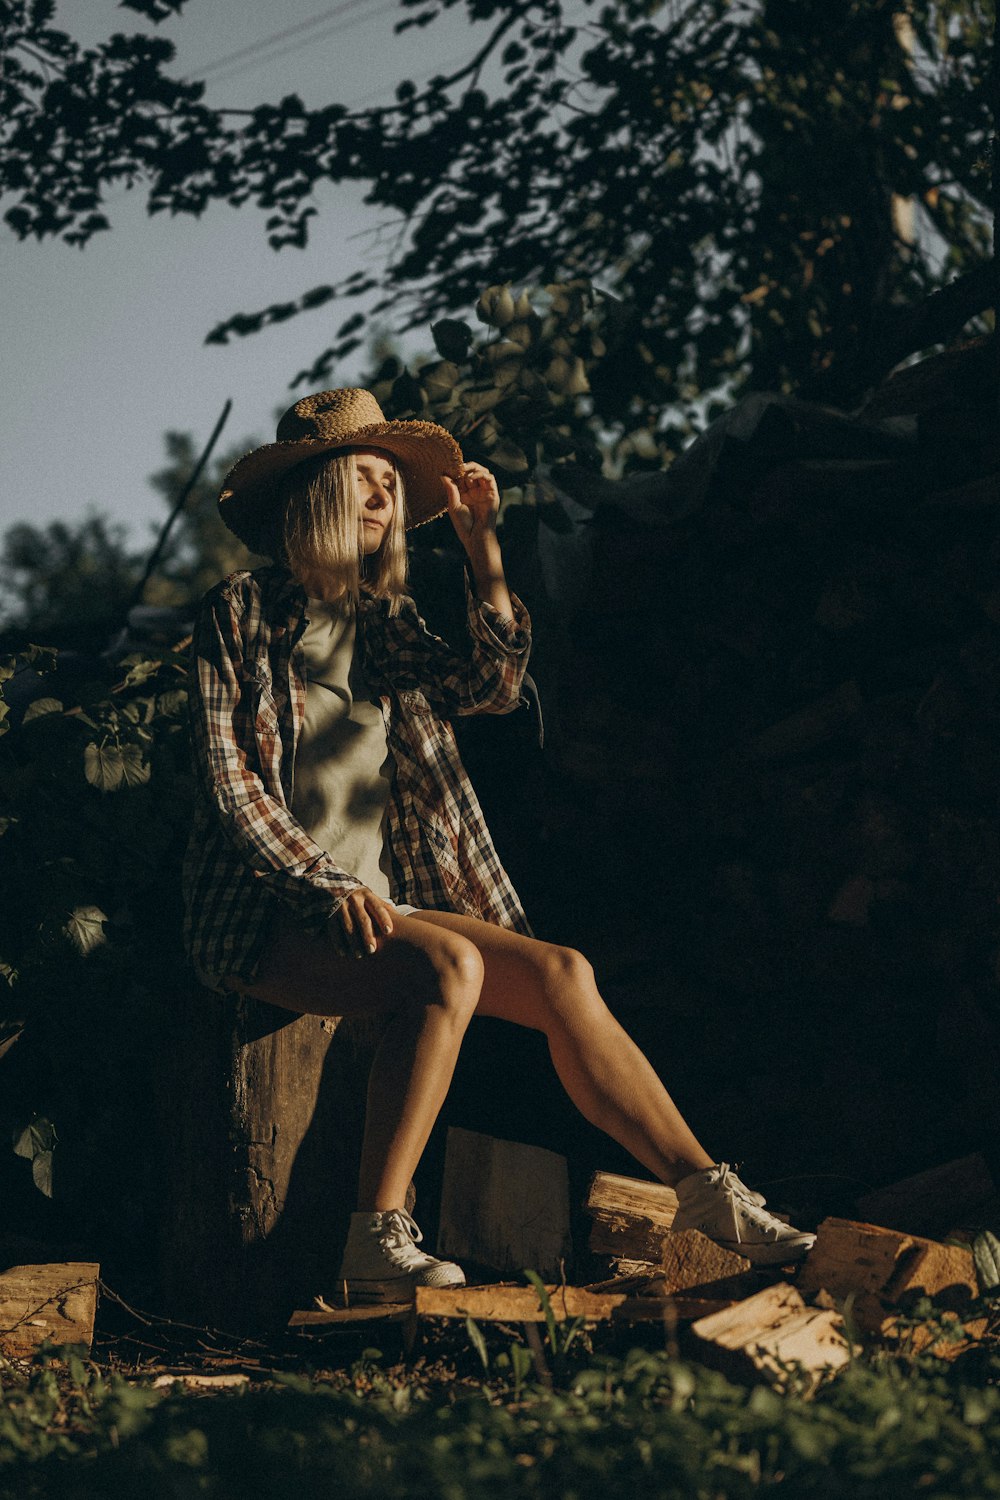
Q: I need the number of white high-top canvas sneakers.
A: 2